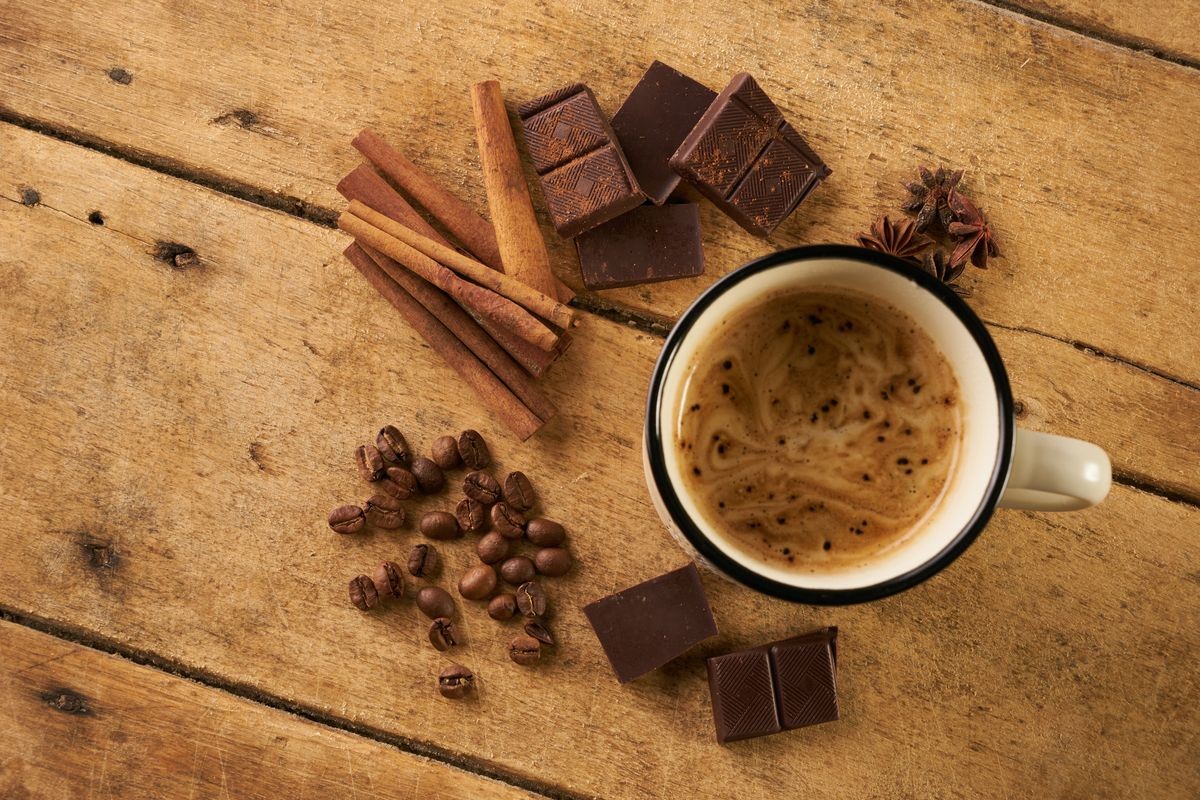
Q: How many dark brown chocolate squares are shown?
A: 6